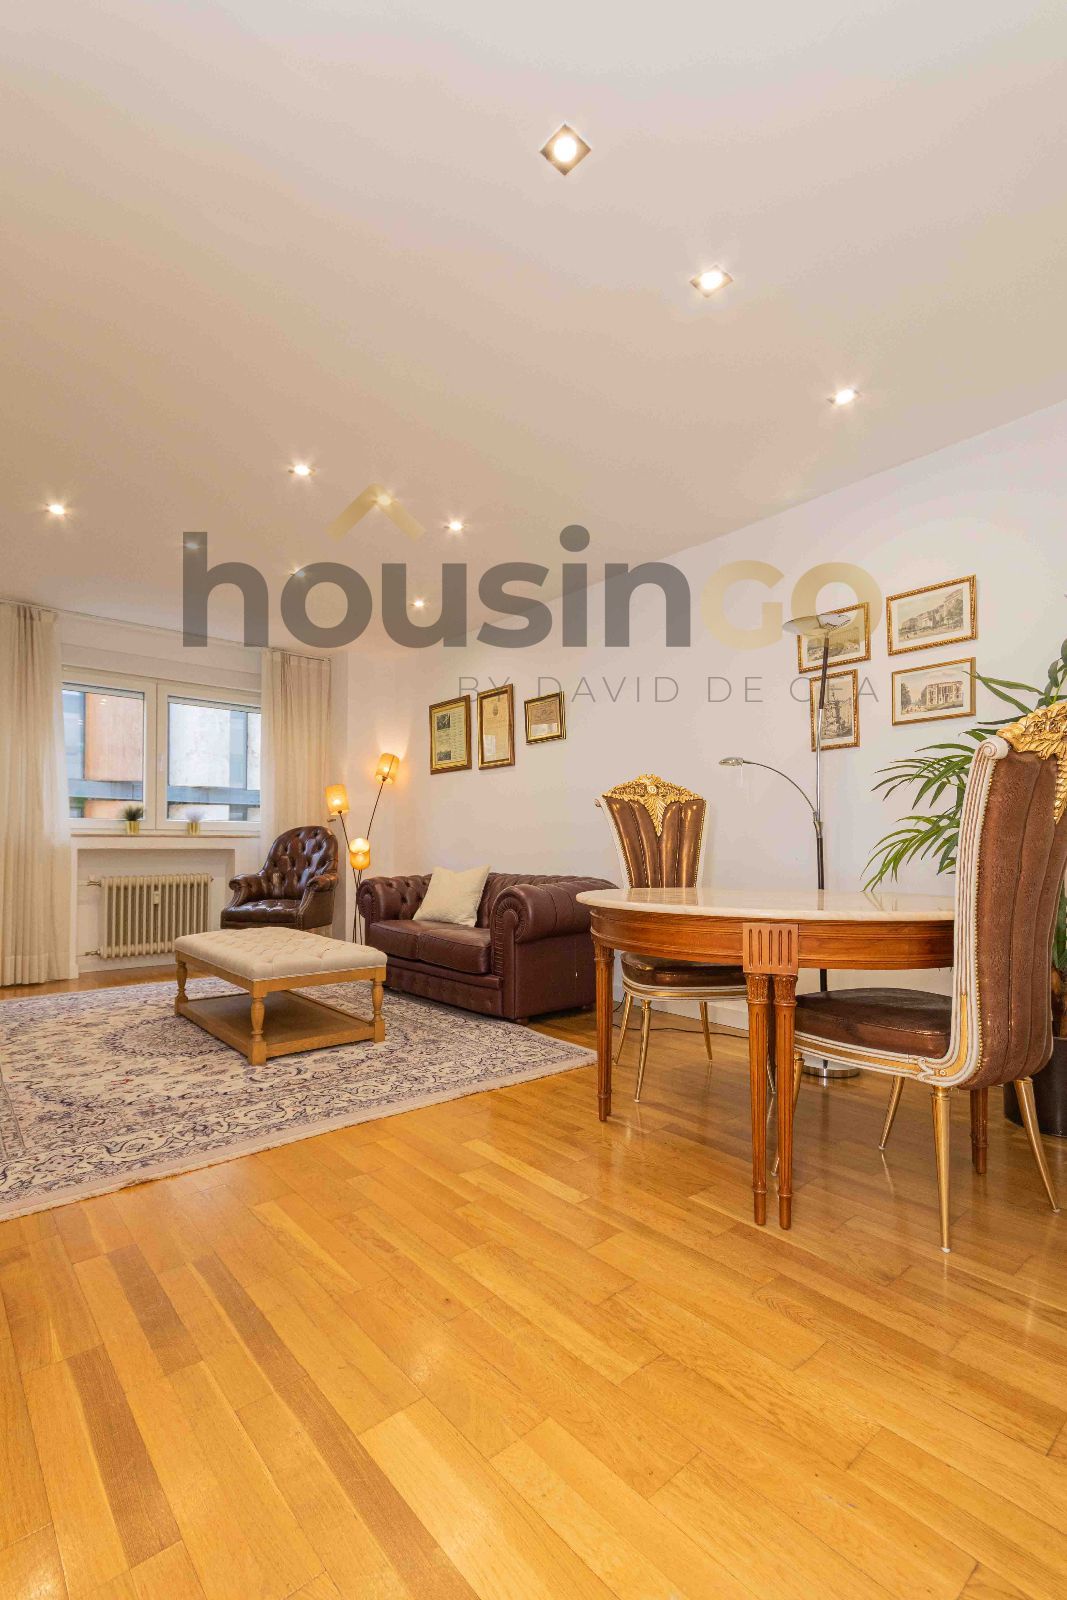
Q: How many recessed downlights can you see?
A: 10